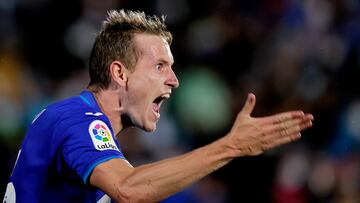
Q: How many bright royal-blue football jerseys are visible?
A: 1